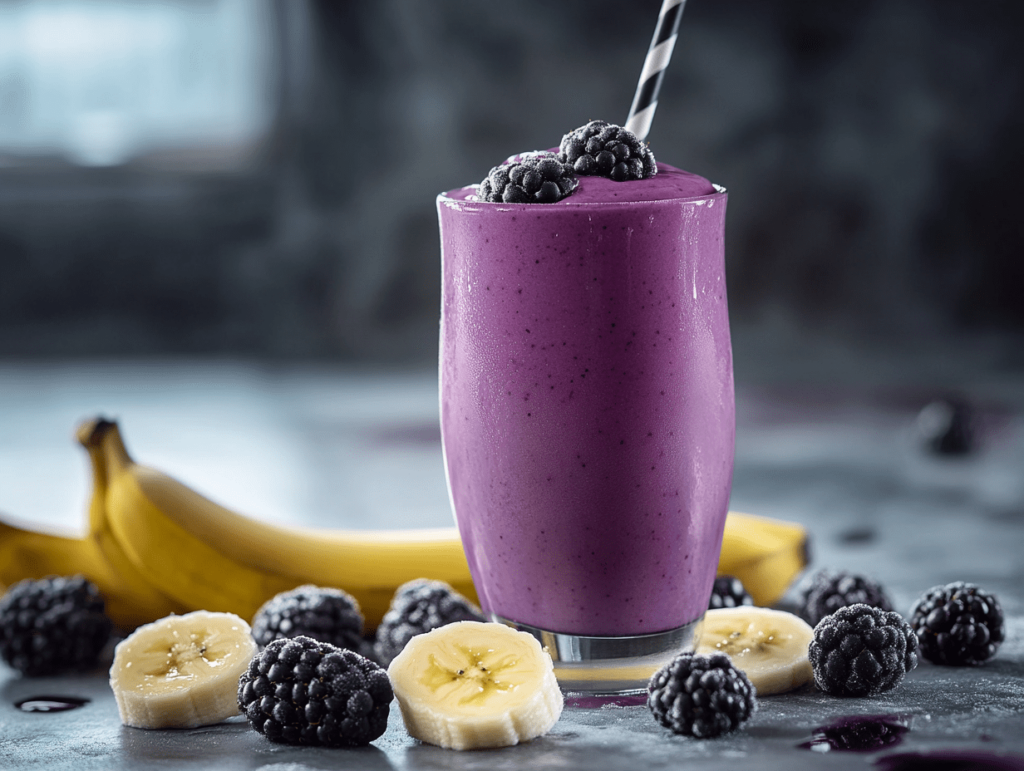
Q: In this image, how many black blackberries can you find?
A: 12